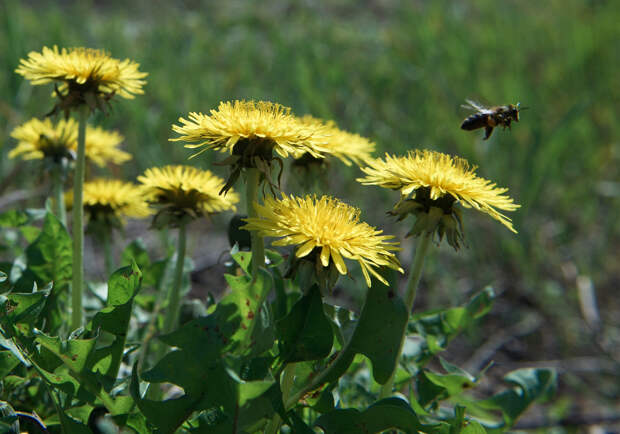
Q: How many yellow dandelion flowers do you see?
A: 8